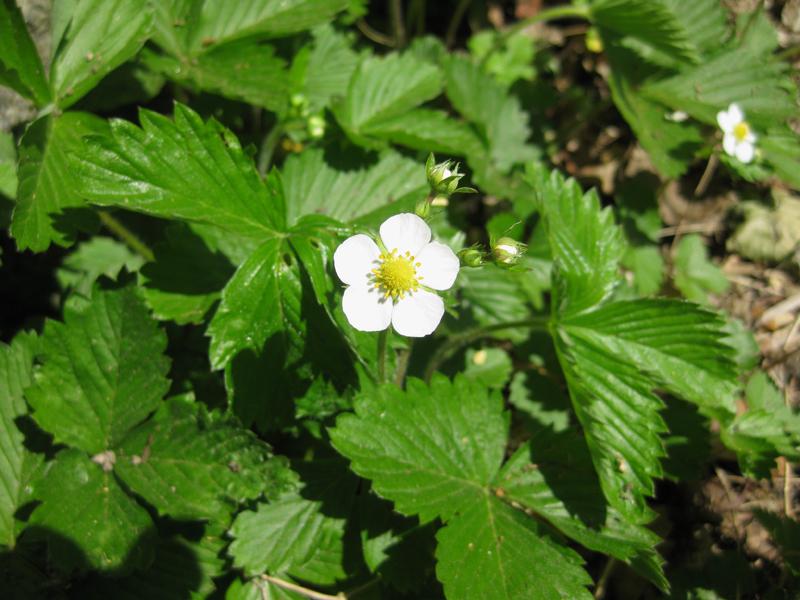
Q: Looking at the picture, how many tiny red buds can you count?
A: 0